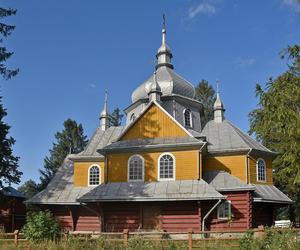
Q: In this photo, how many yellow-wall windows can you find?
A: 4